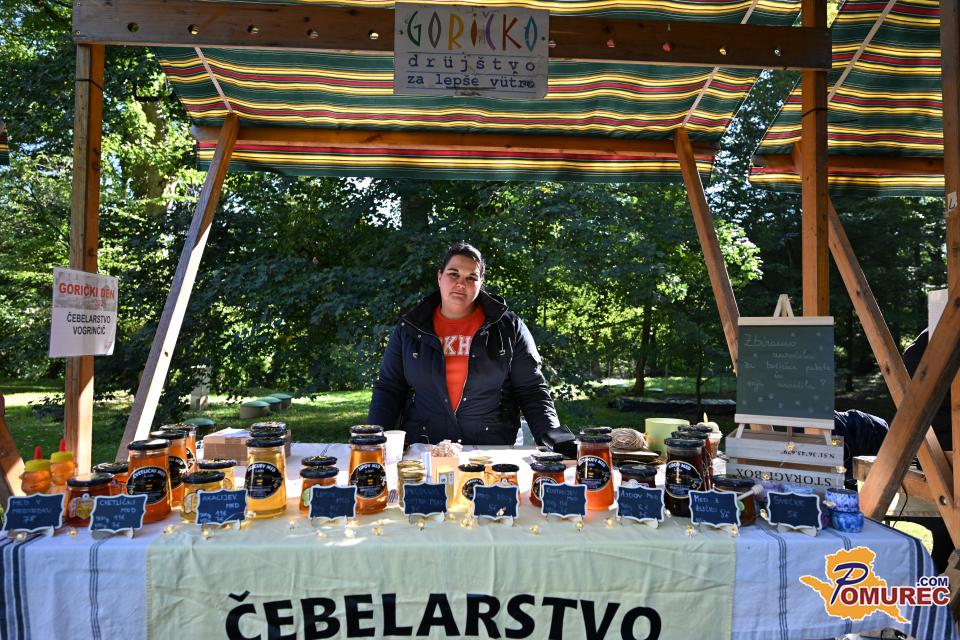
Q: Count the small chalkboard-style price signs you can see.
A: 10